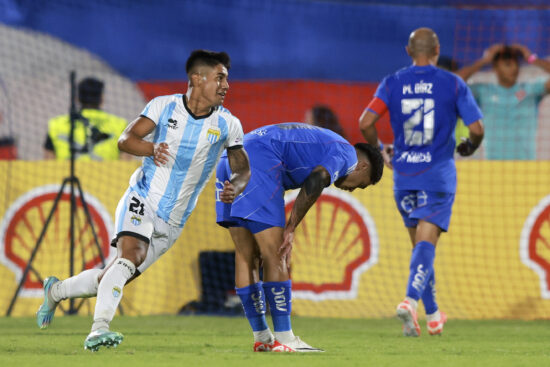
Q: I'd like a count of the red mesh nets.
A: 1